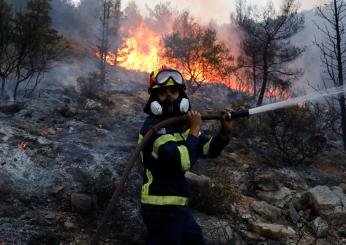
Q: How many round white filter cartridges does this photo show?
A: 2